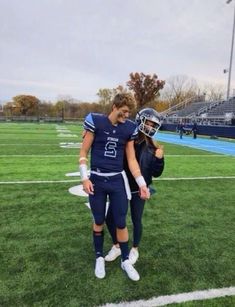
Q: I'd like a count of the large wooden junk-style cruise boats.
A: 0